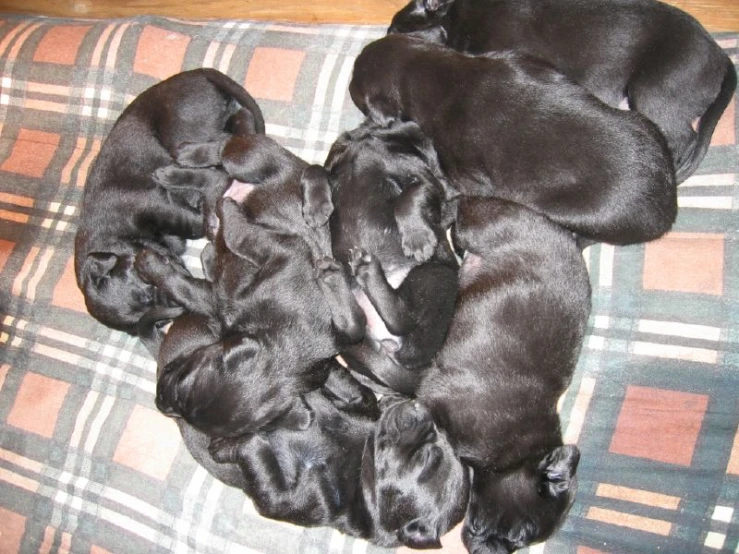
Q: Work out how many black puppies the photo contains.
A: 7